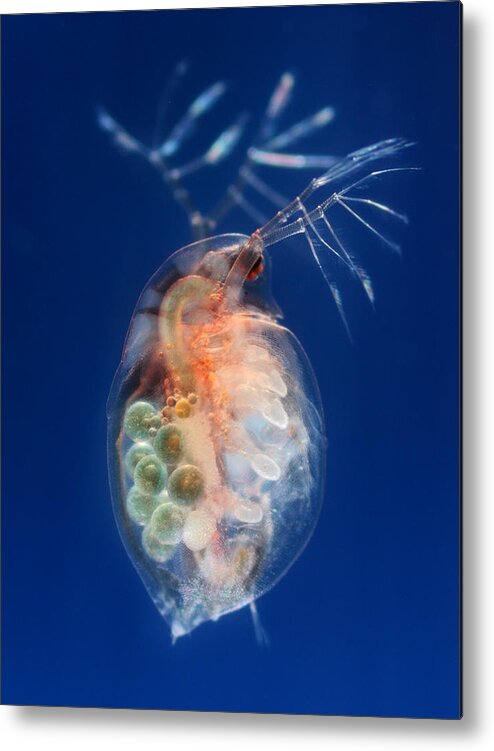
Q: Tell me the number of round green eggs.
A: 8